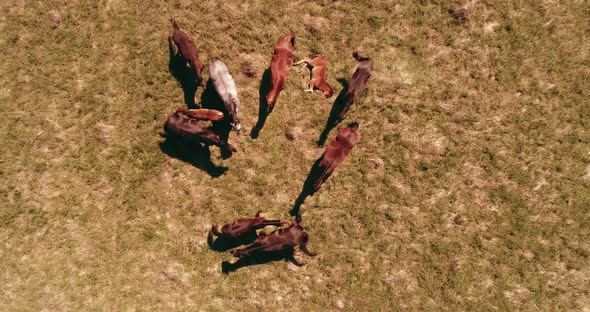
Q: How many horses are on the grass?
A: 10